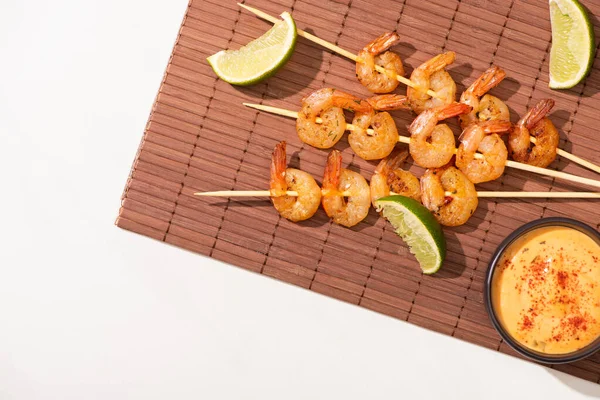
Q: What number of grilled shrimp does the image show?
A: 12